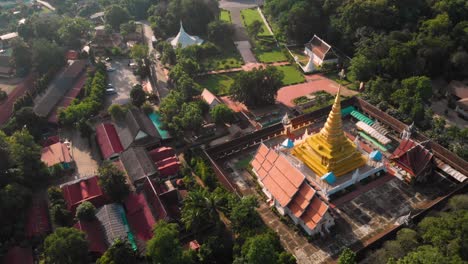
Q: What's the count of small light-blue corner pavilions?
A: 3